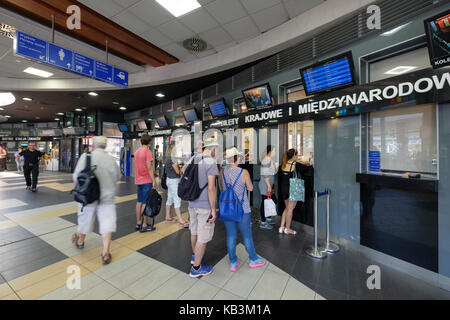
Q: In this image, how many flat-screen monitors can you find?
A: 8